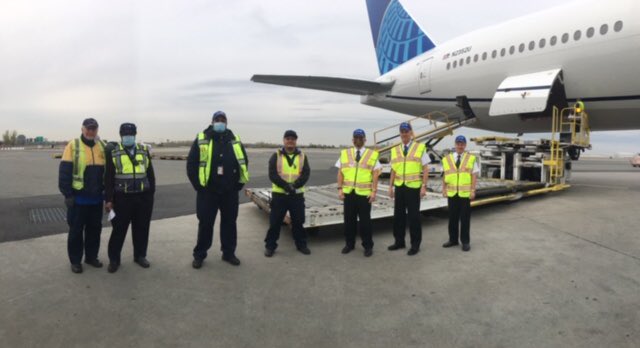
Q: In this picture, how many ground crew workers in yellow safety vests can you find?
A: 7